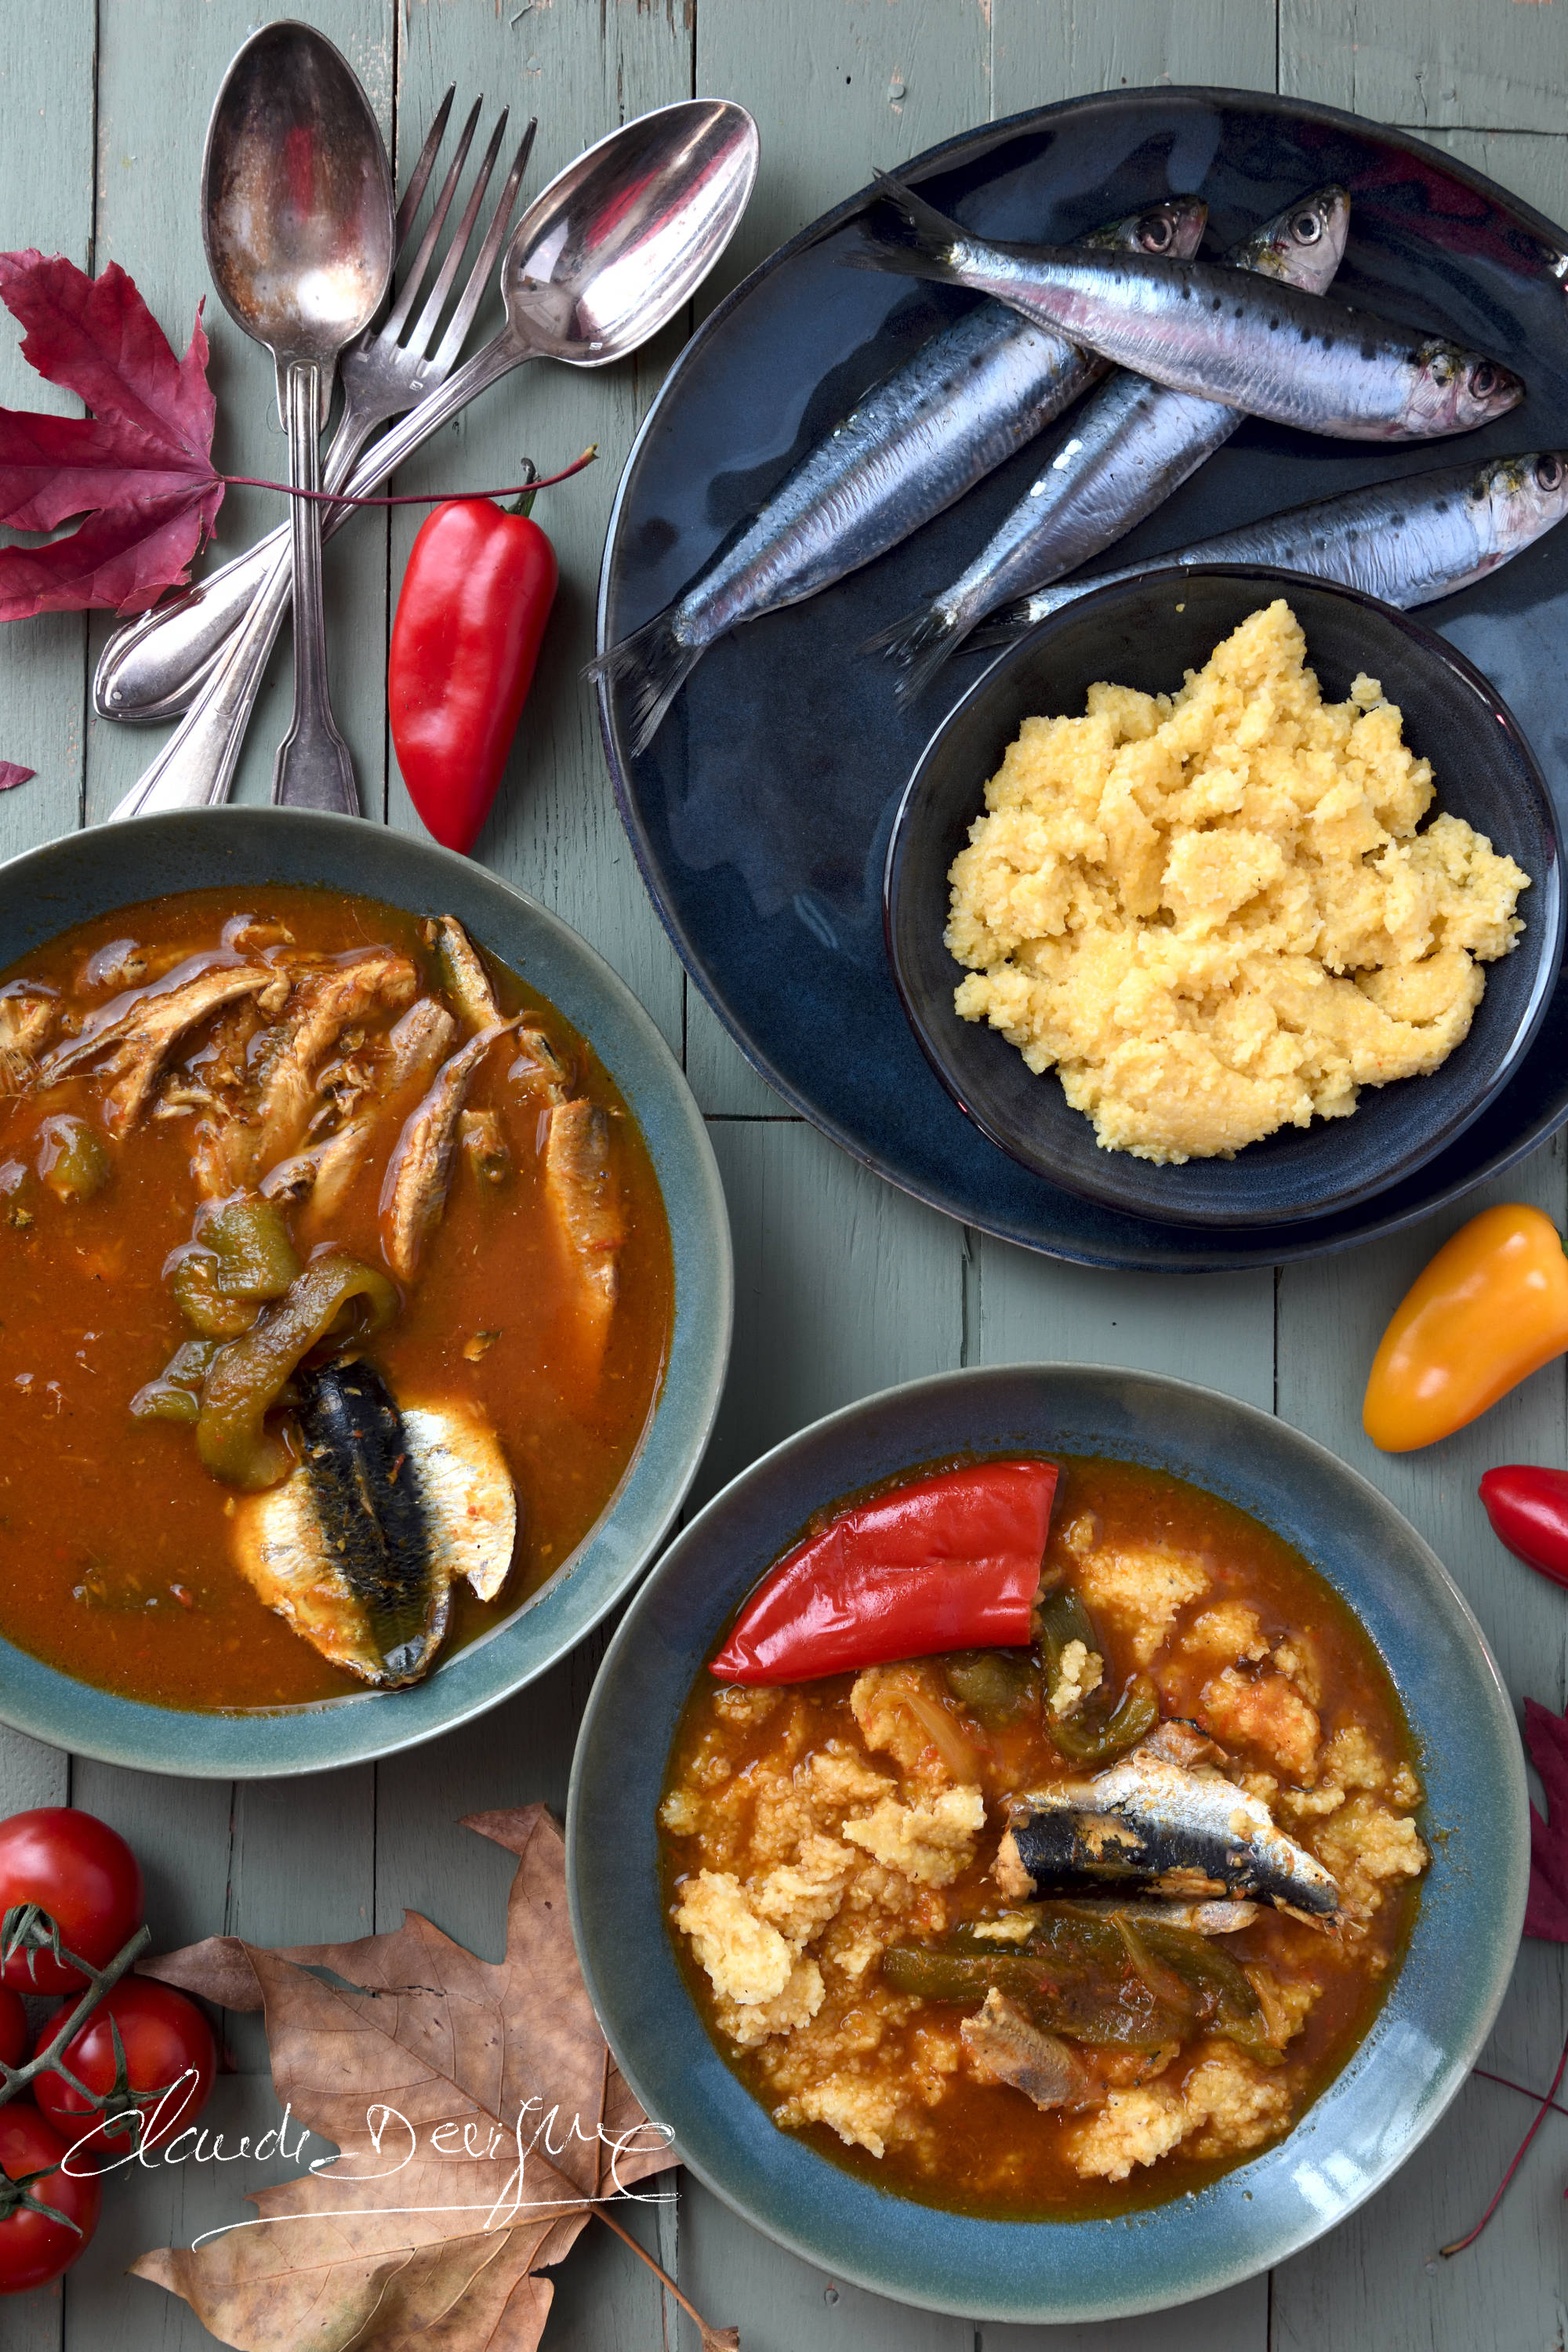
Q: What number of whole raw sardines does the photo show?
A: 4